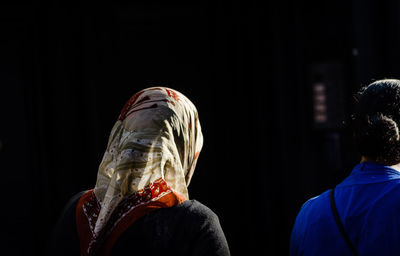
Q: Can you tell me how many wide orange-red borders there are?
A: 1